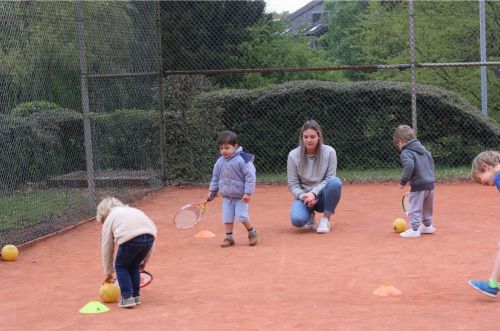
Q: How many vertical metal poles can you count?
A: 4